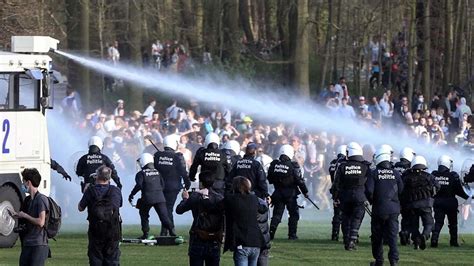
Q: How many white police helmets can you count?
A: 13